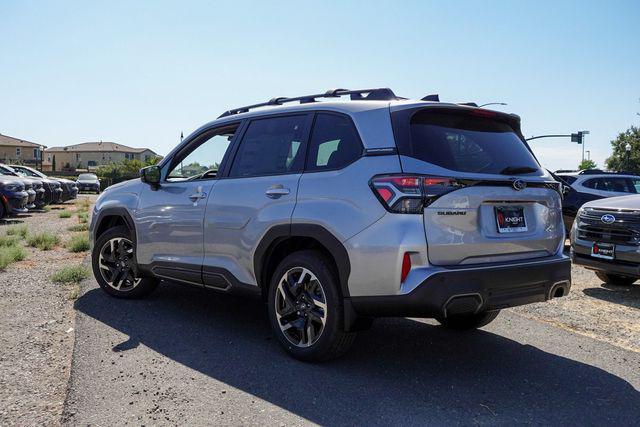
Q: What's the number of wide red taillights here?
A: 1